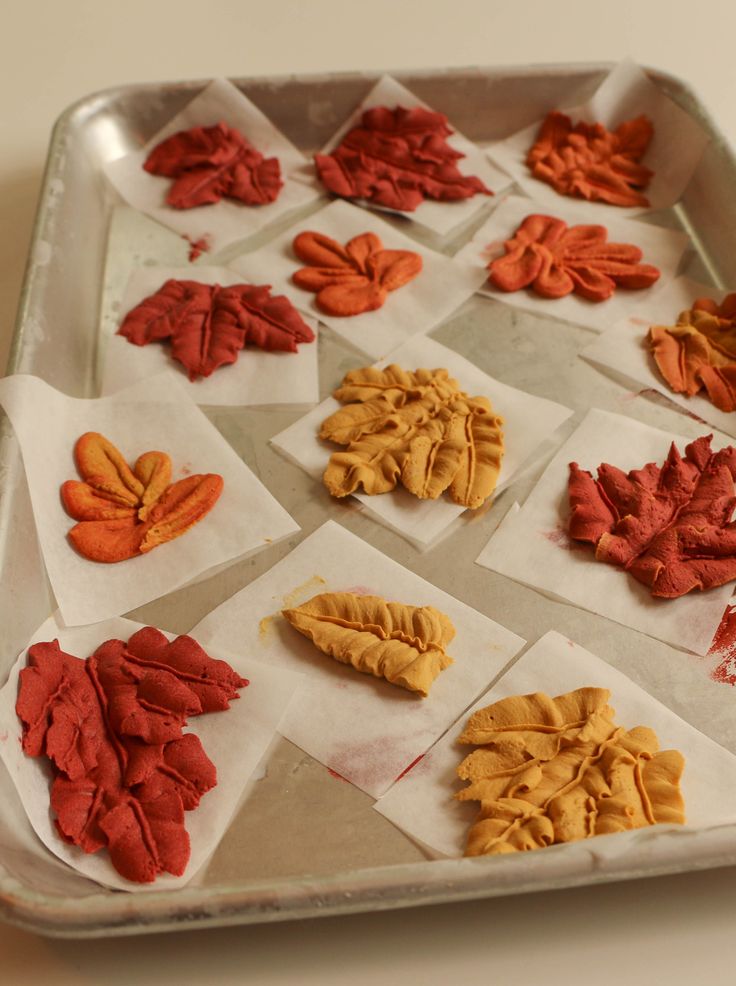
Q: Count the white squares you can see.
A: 13